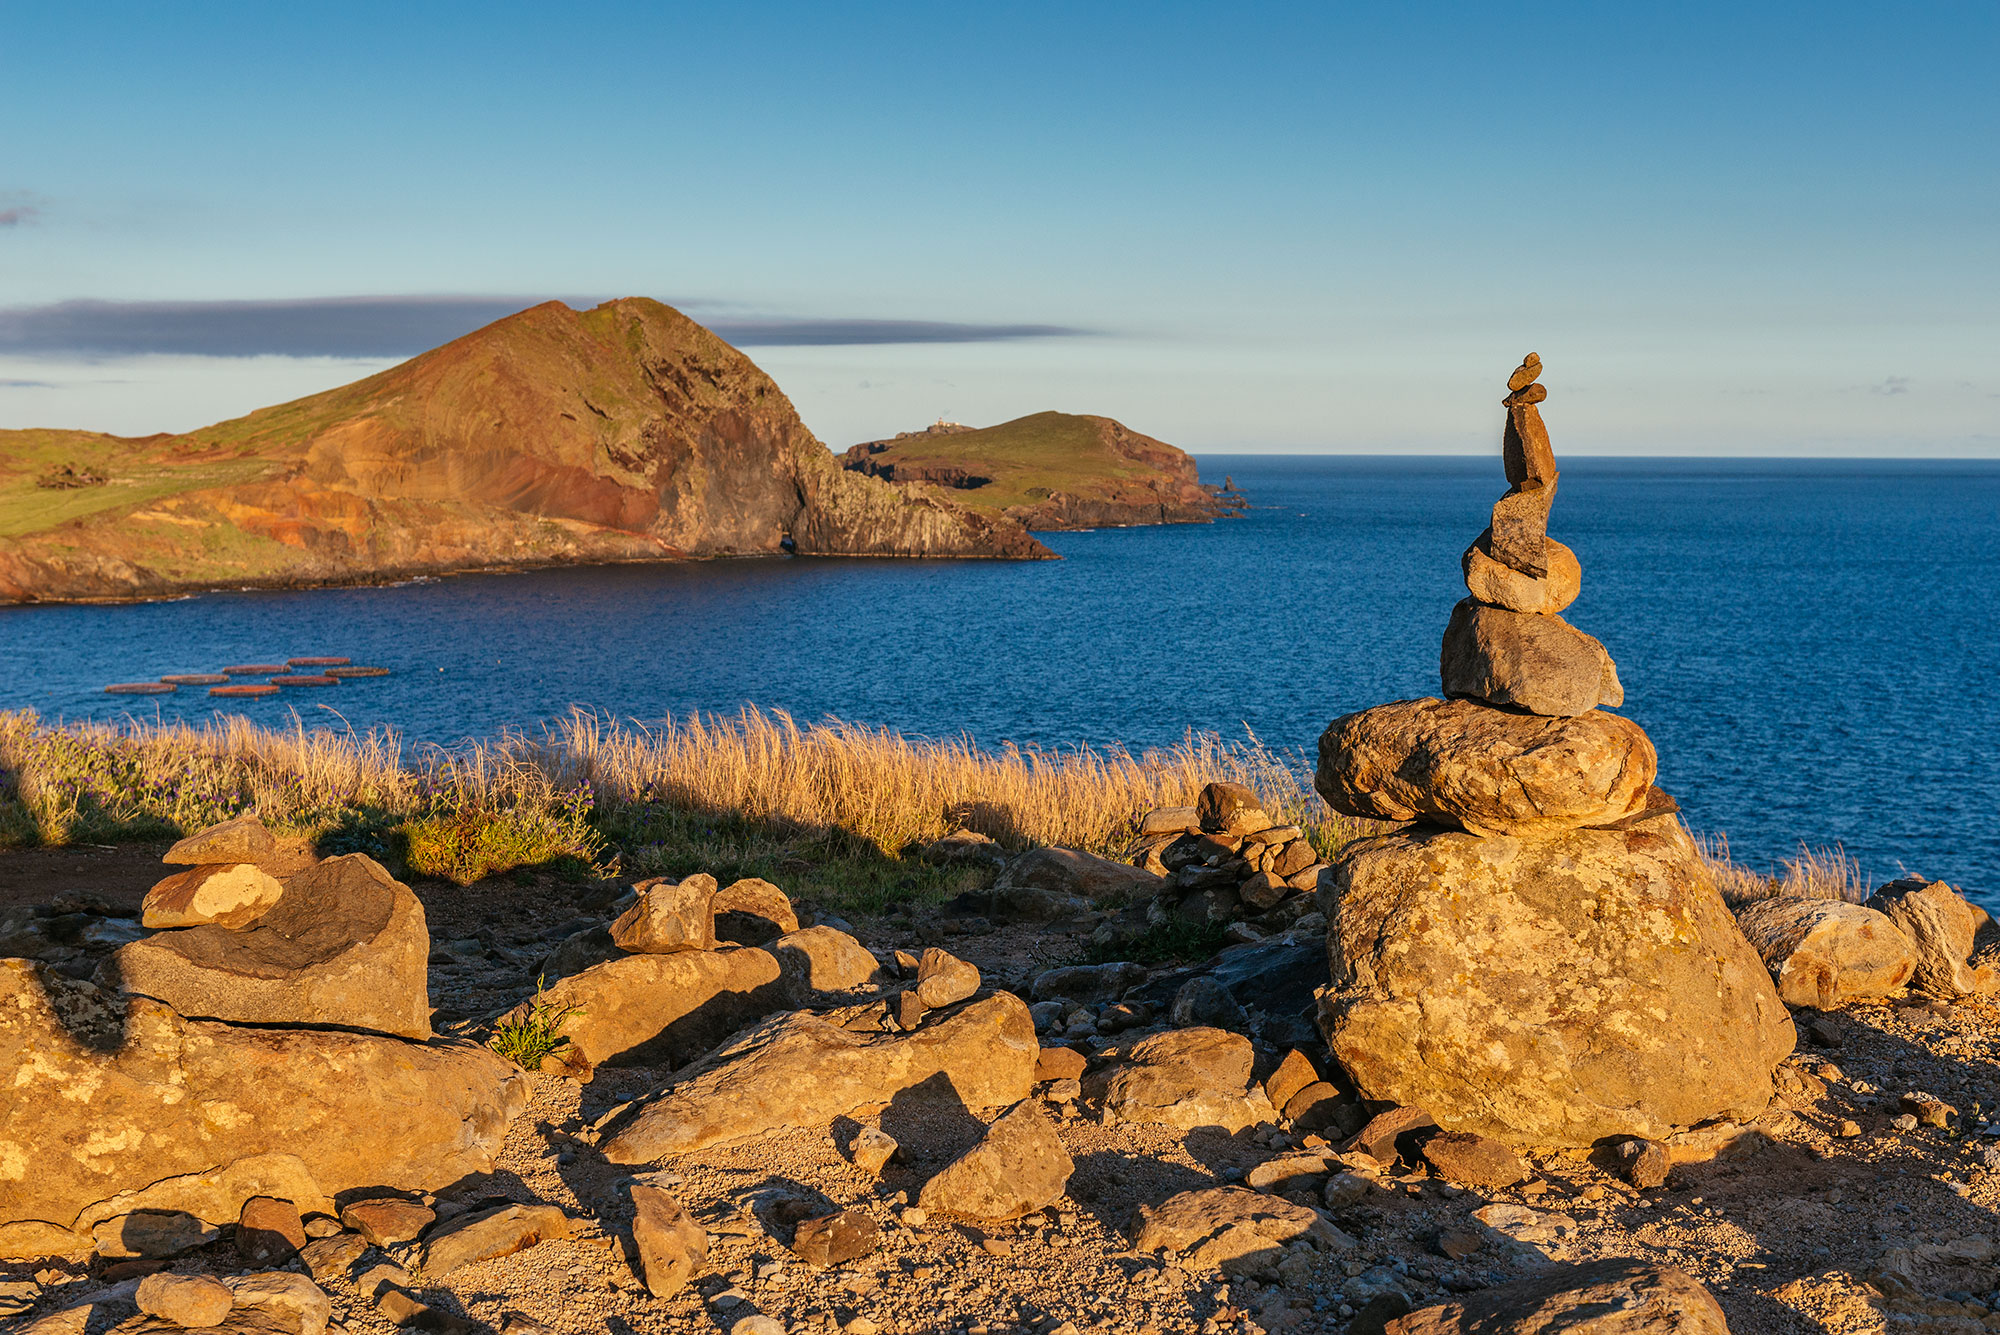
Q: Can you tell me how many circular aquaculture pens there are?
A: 7